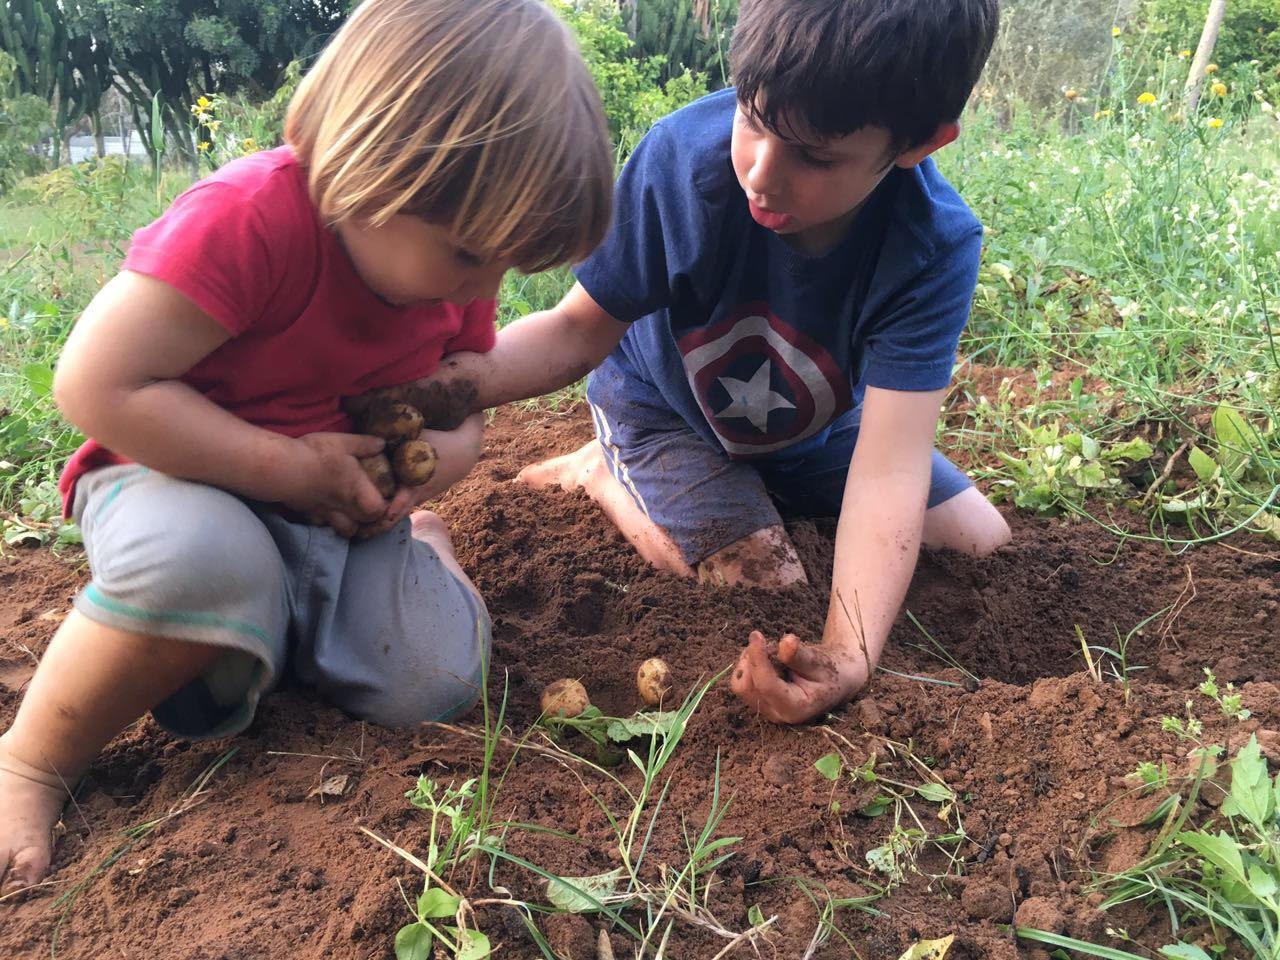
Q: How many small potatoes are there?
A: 5